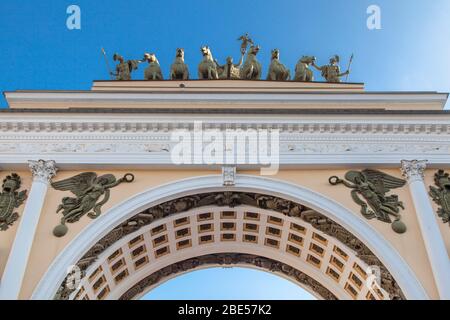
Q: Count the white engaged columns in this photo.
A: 2